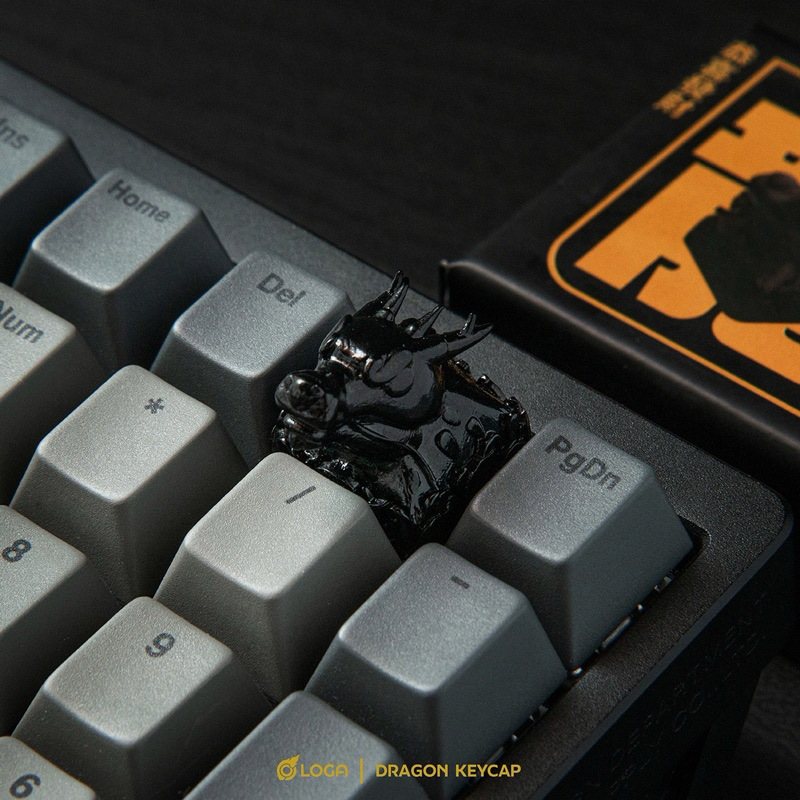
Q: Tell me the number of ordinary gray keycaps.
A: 12